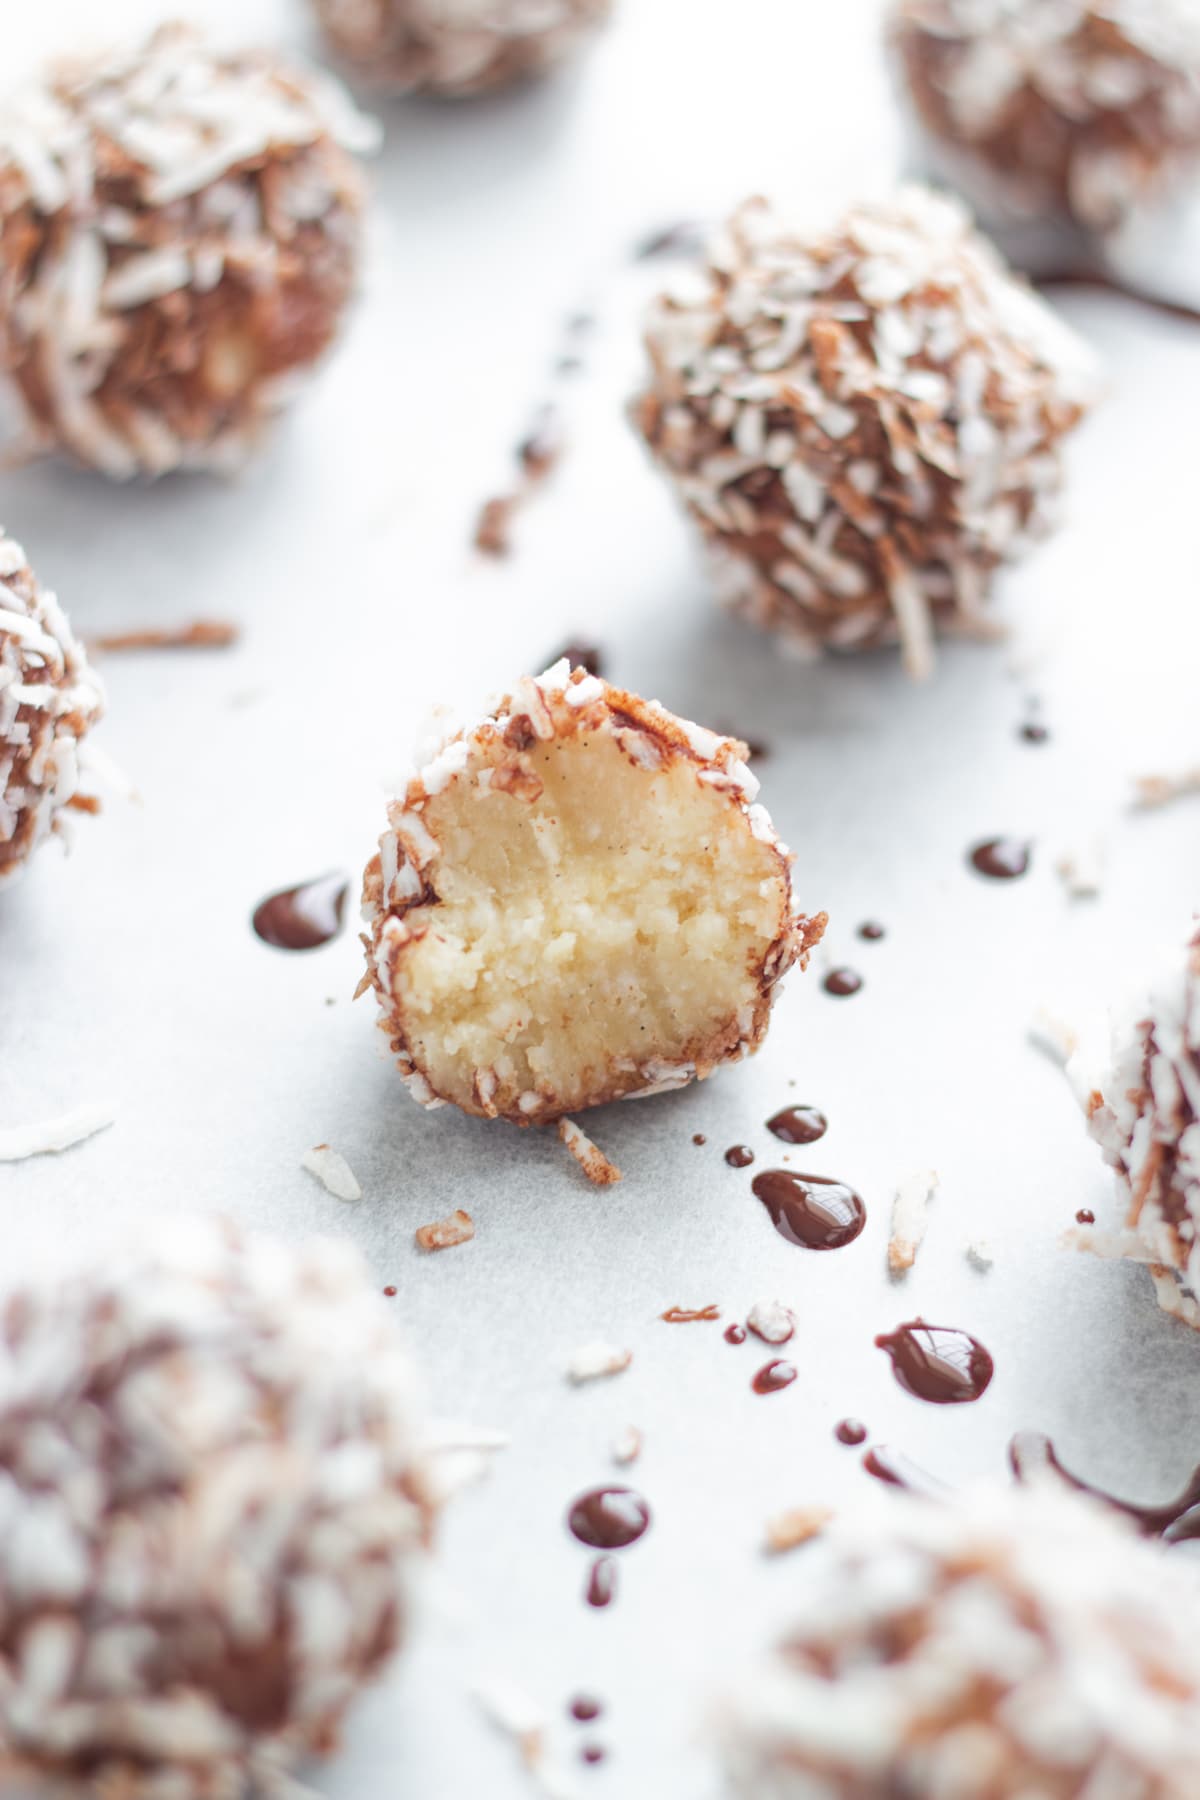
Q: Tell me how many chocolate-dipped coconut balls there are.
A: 9